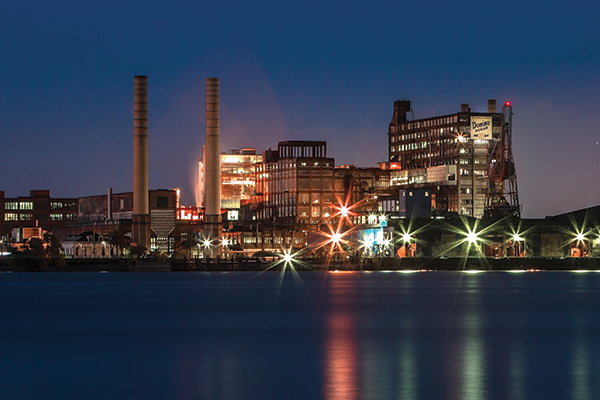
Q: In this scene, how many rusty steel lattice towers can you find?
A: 1